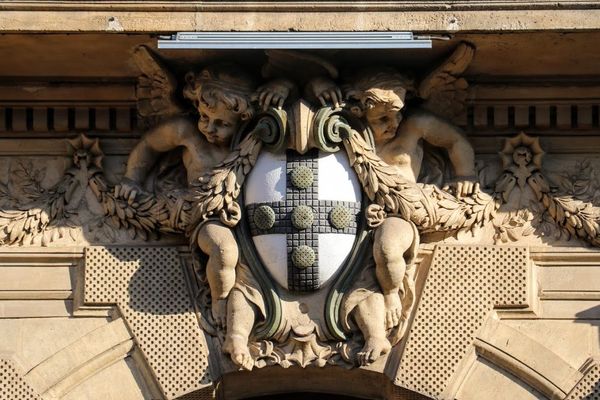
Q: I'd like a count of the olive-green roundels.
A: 5